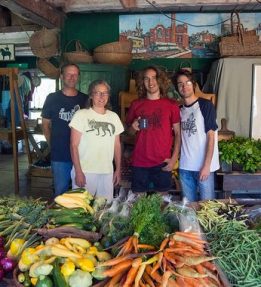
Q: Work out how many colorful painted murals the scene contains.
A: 1